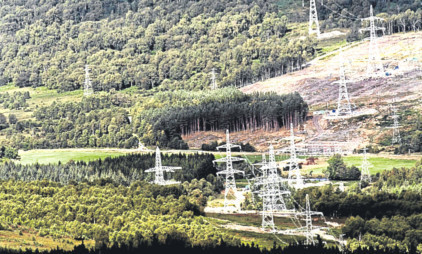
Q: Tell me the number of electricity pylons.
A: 13